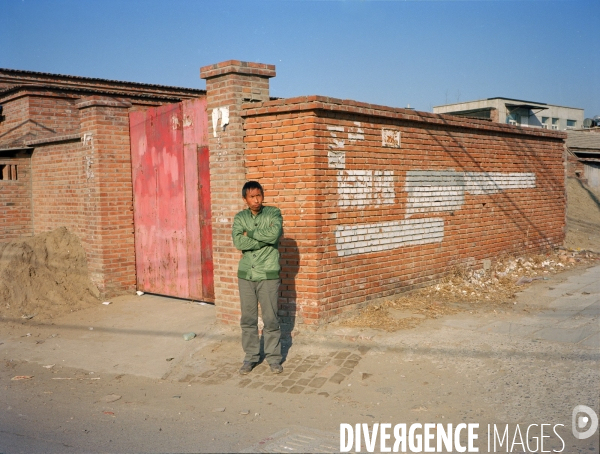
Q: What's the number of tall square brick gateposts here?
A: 2